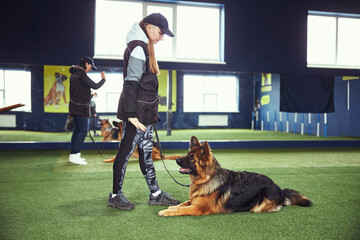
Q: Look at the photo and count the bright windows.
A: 5